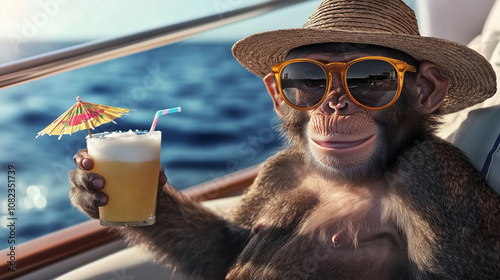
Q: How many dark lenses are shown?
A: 2